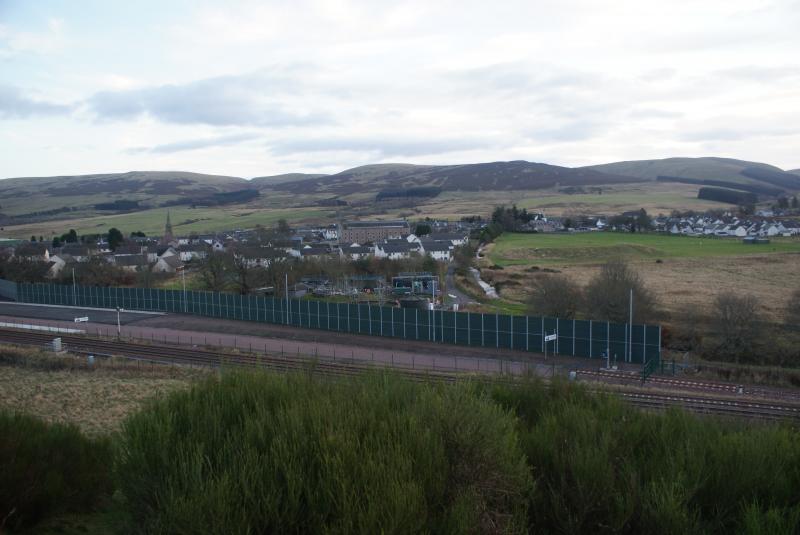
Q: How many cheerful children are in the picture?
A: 0